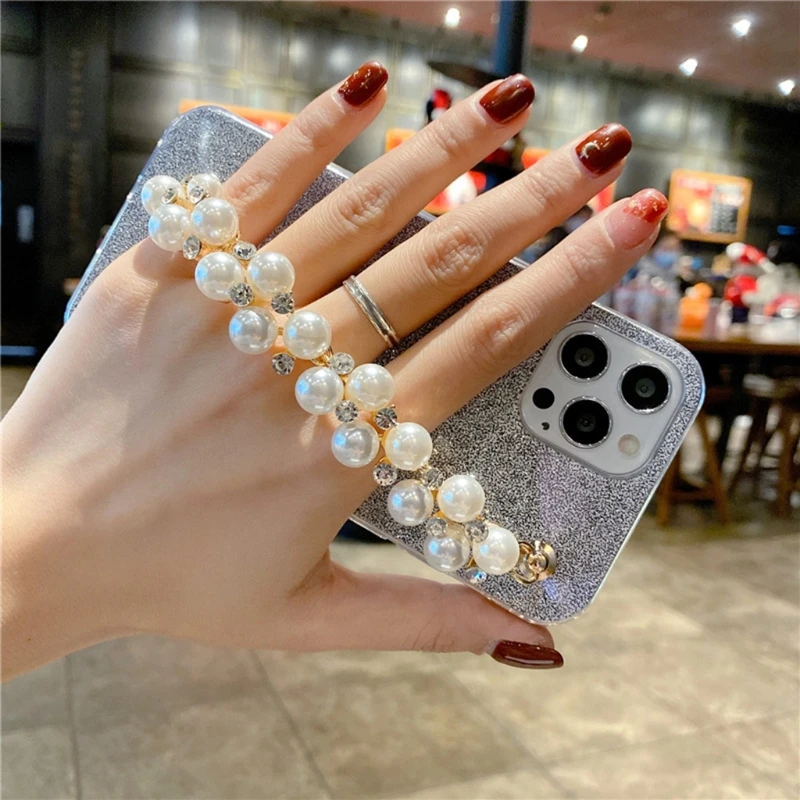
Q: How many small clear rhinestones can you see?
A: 15